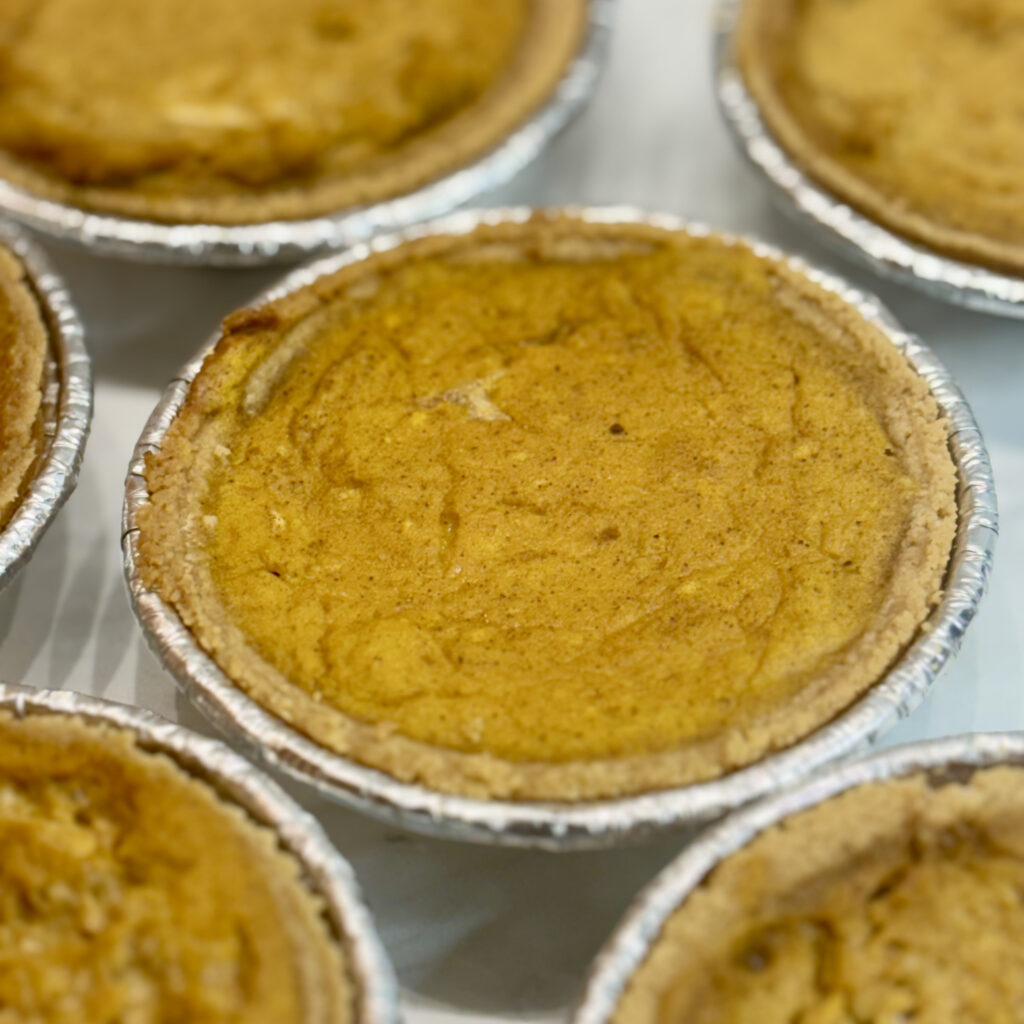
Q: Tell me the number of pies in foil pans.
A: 6